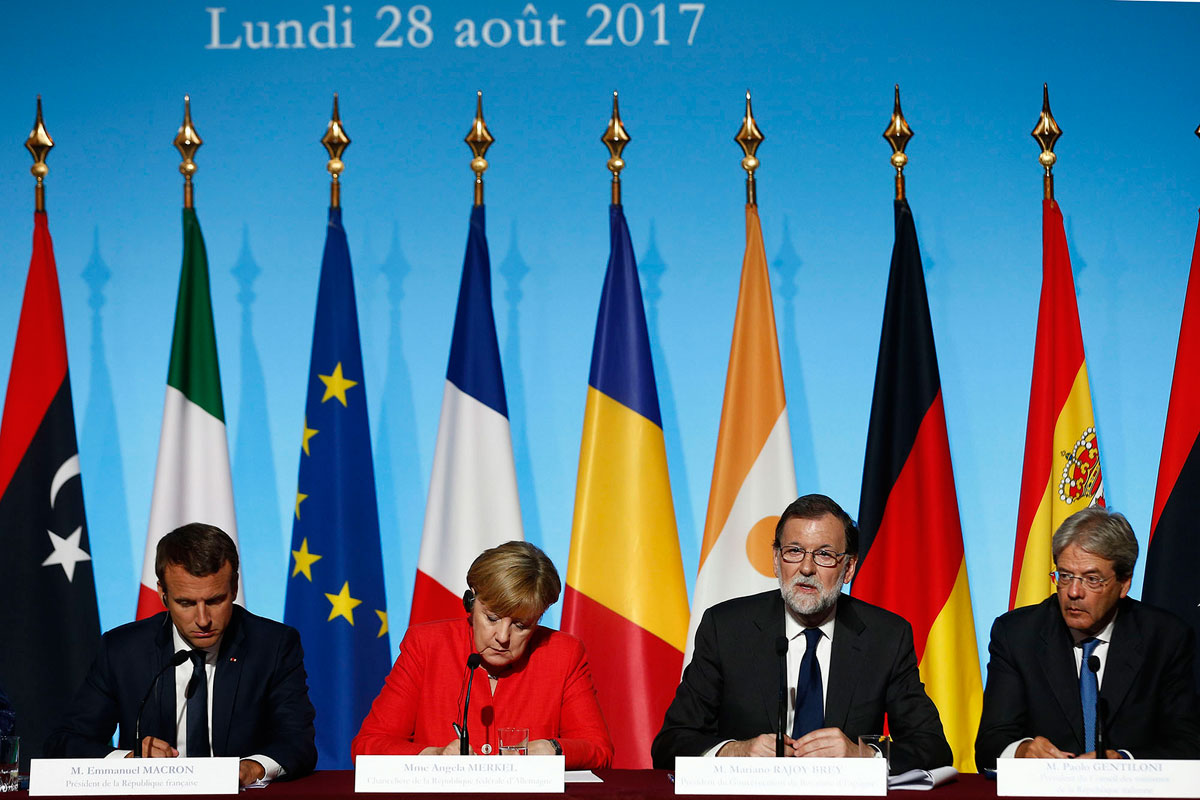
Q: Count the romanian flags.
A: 1